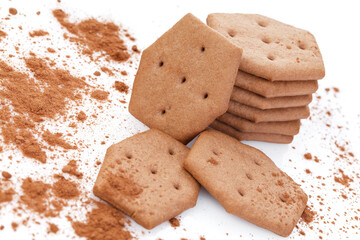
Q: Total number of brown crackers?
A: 9